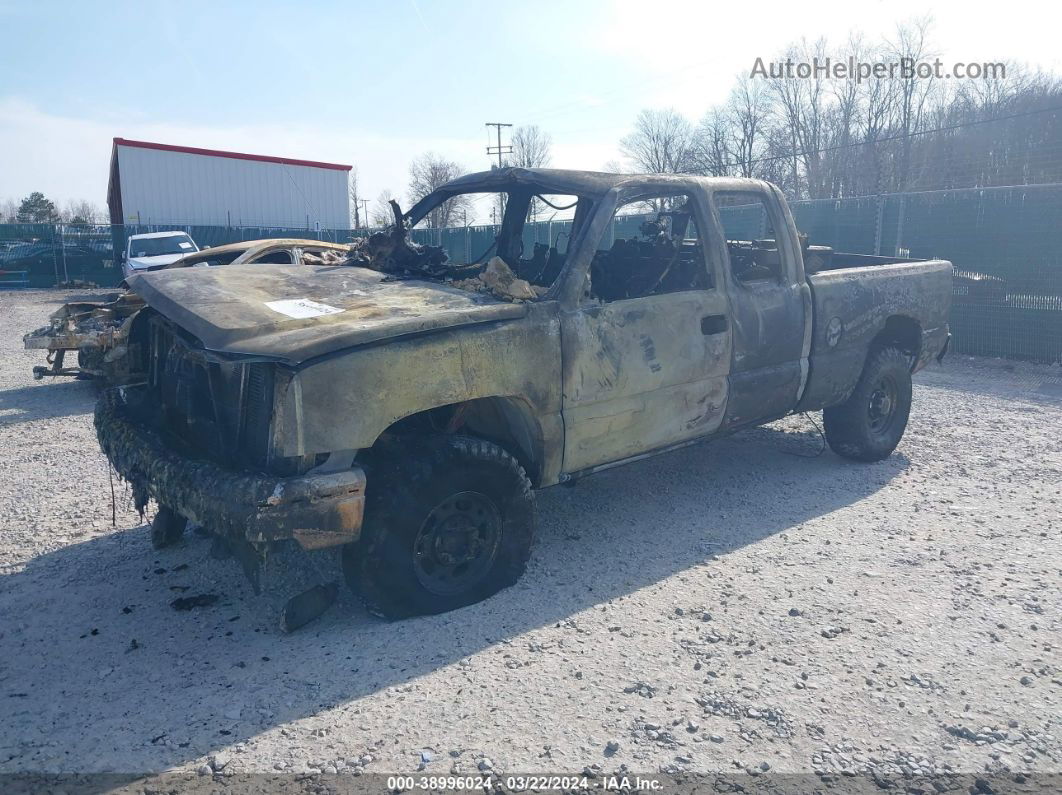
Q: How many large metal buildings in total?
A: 1